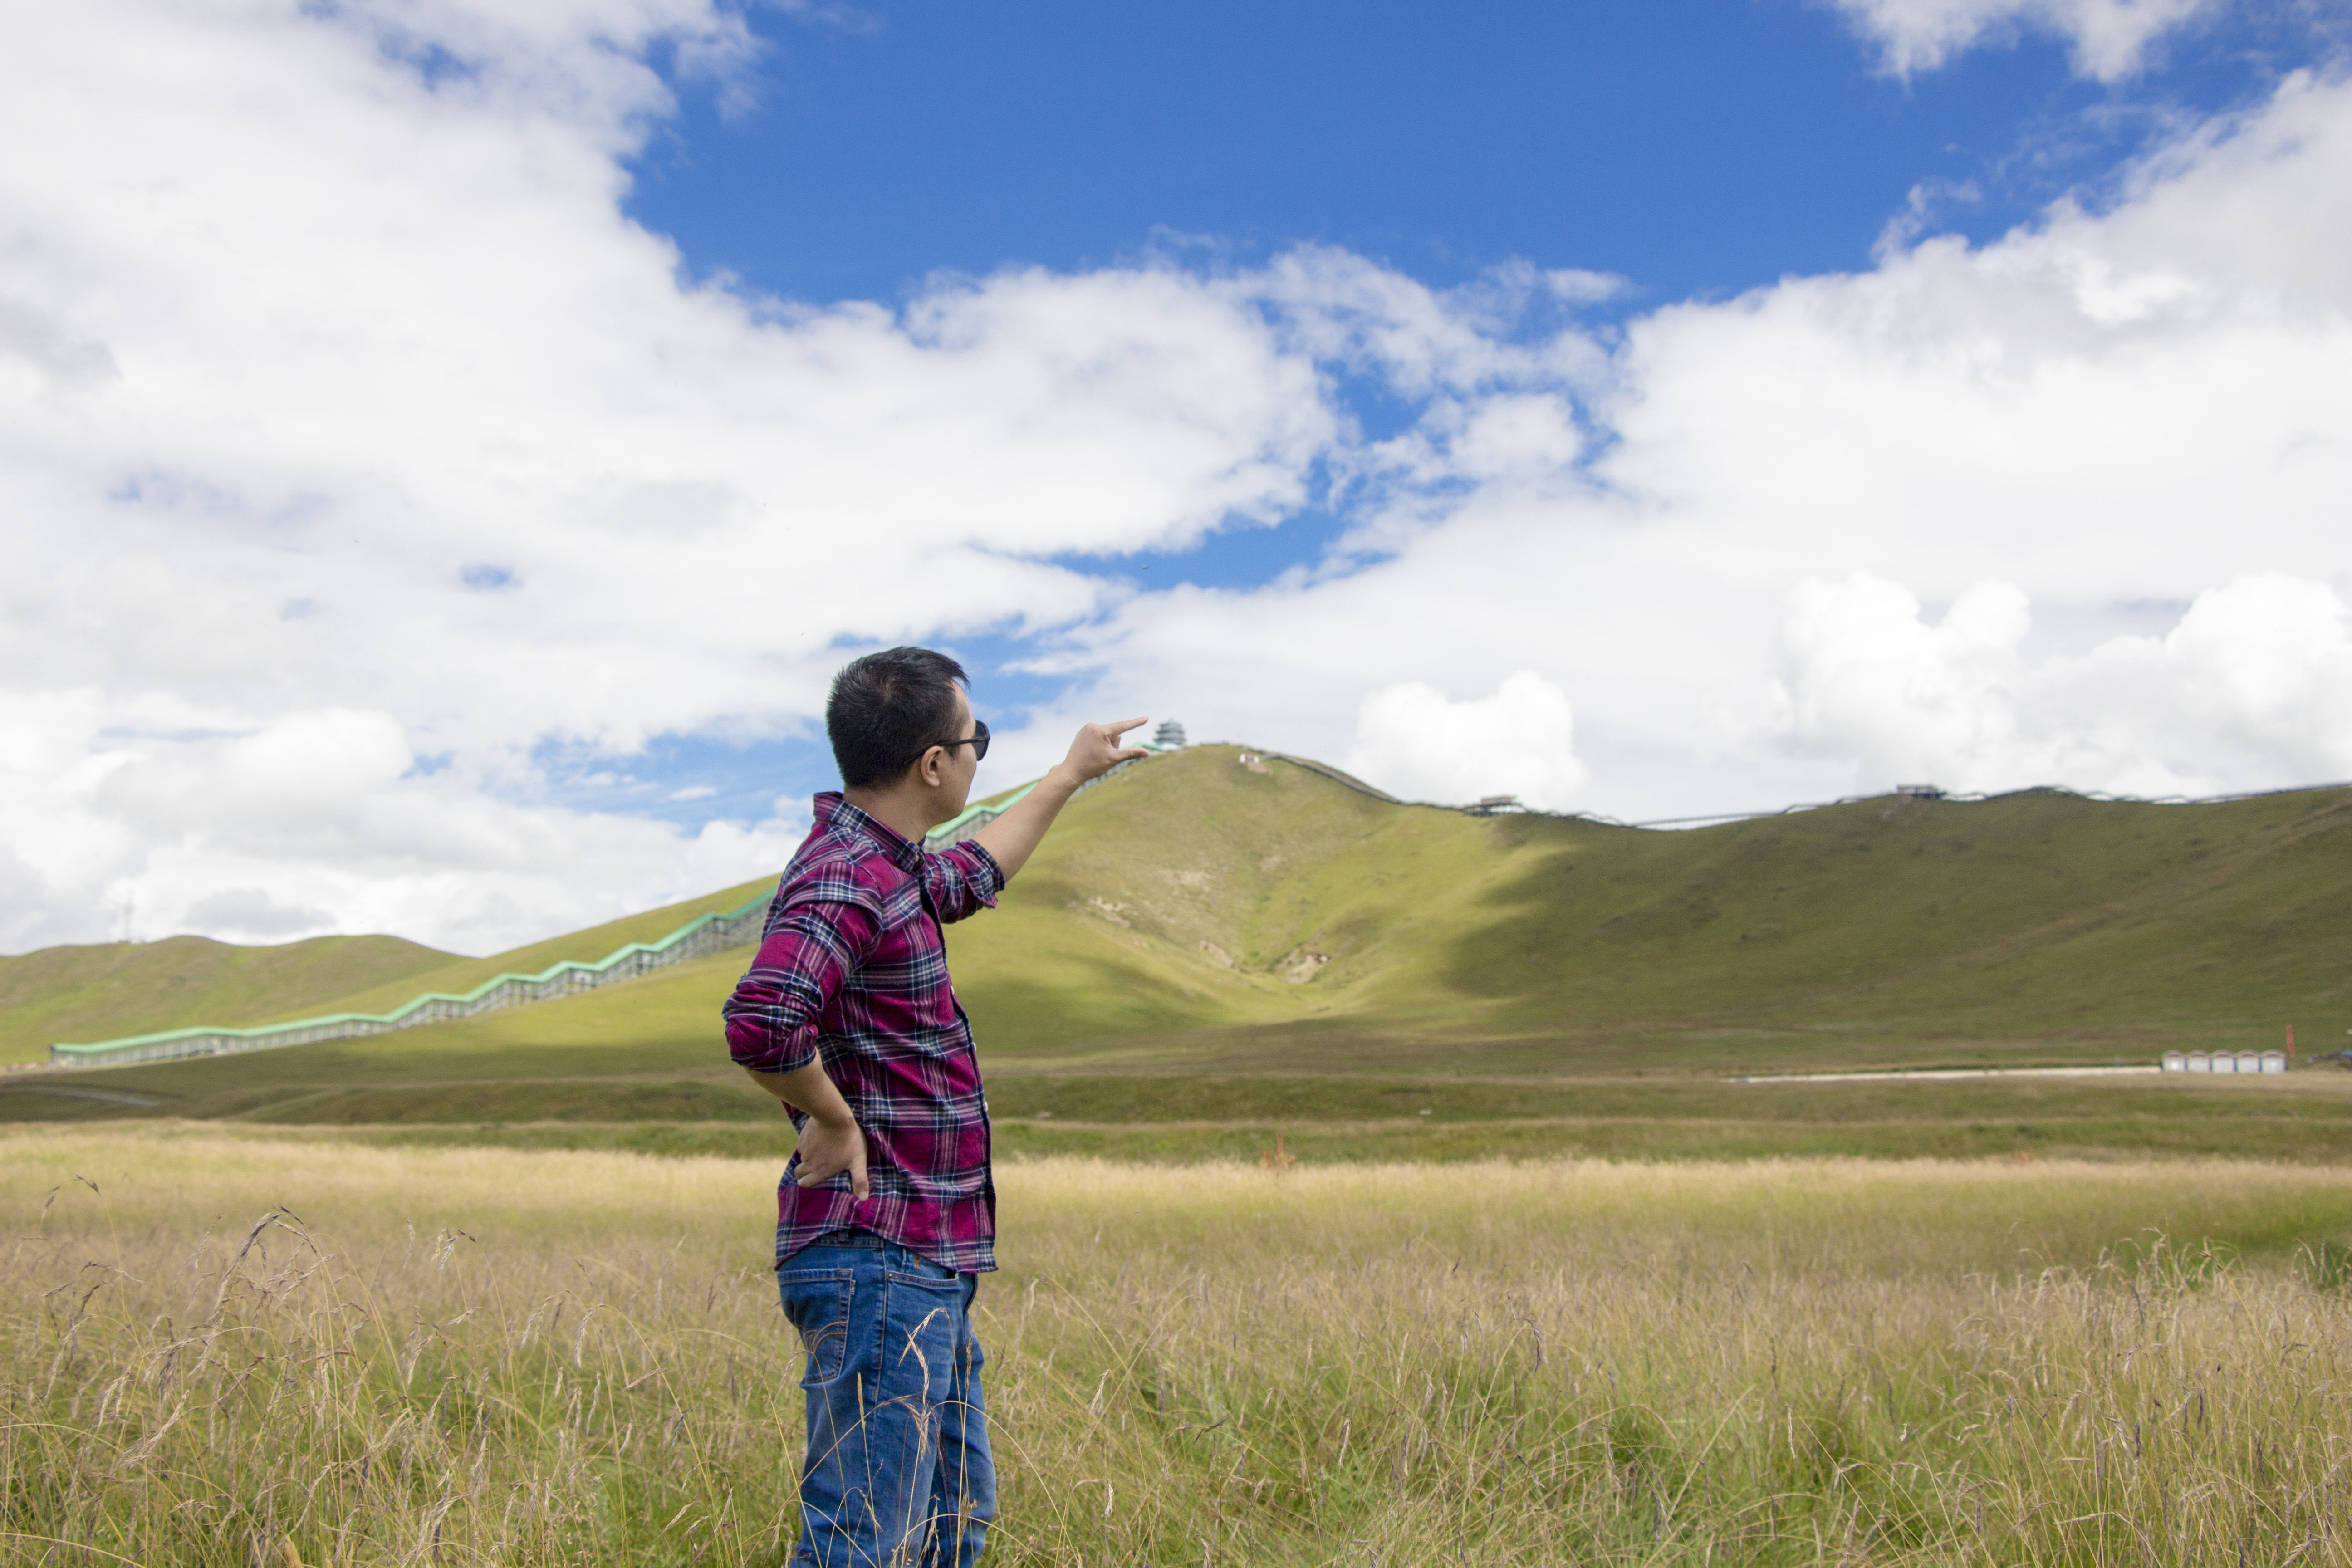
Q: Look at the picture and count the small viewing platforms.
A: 2